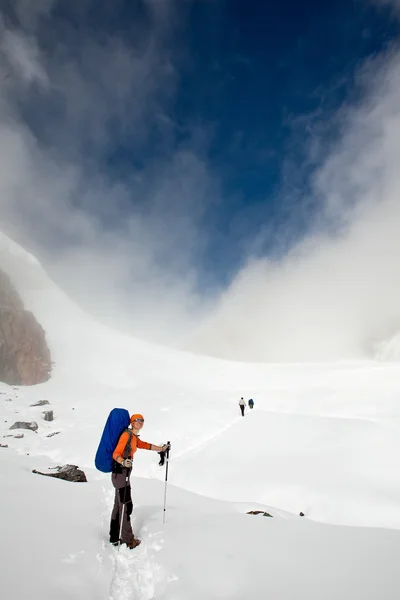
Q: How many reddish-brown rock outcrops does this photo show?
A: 1